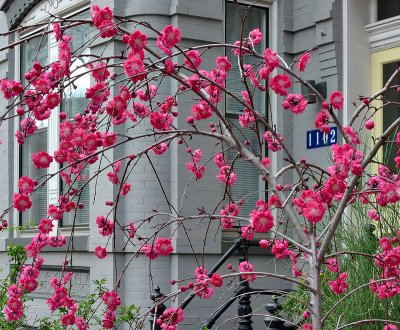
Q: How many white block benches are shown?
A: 0